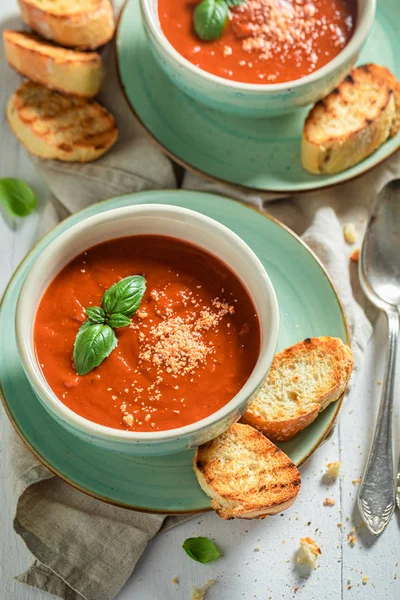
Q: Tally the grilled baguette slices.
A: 6